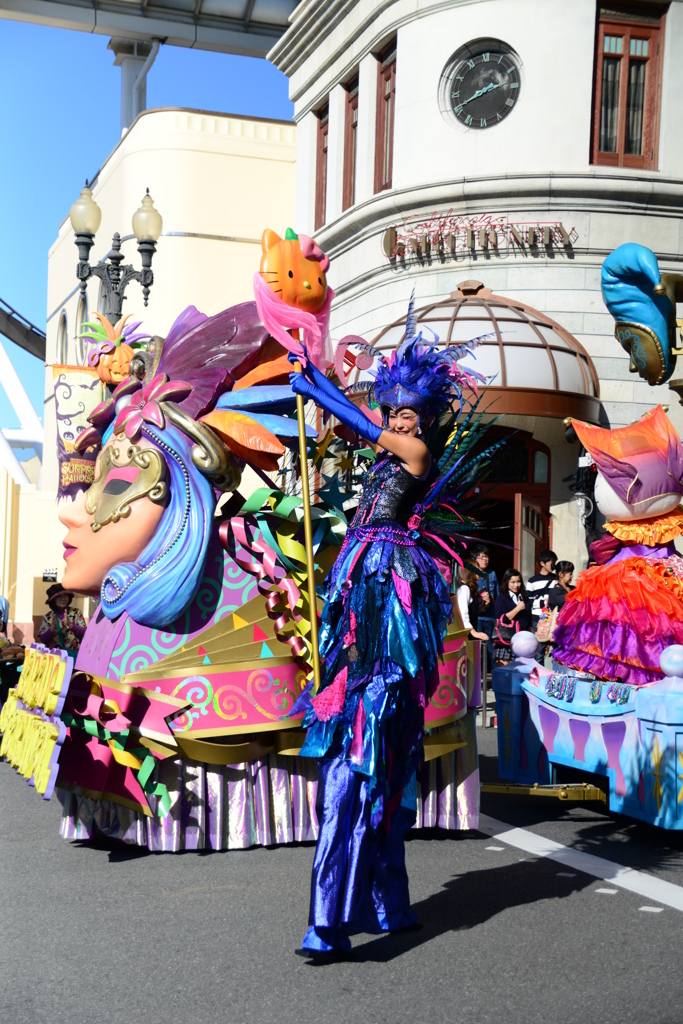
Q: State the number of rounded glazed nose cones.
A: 0